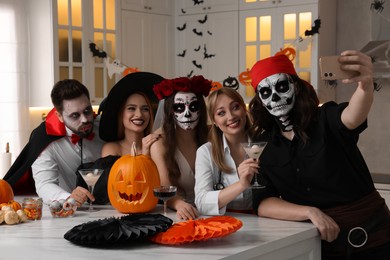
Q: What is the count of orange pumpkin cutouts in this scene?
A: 4